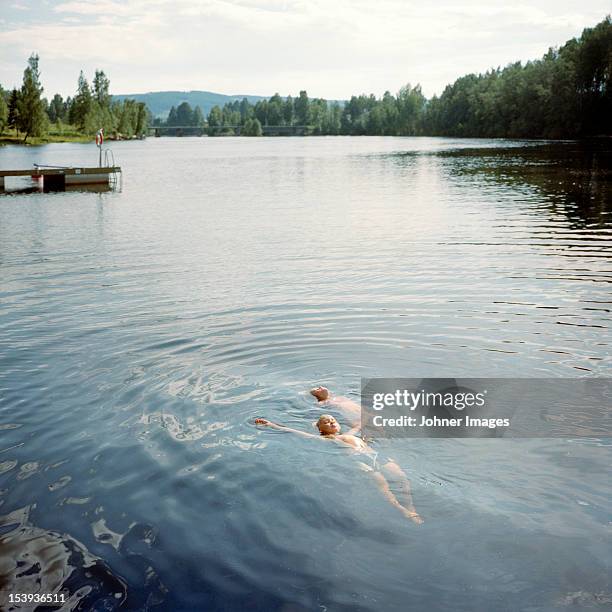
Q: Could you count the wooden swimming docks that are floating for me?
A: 1